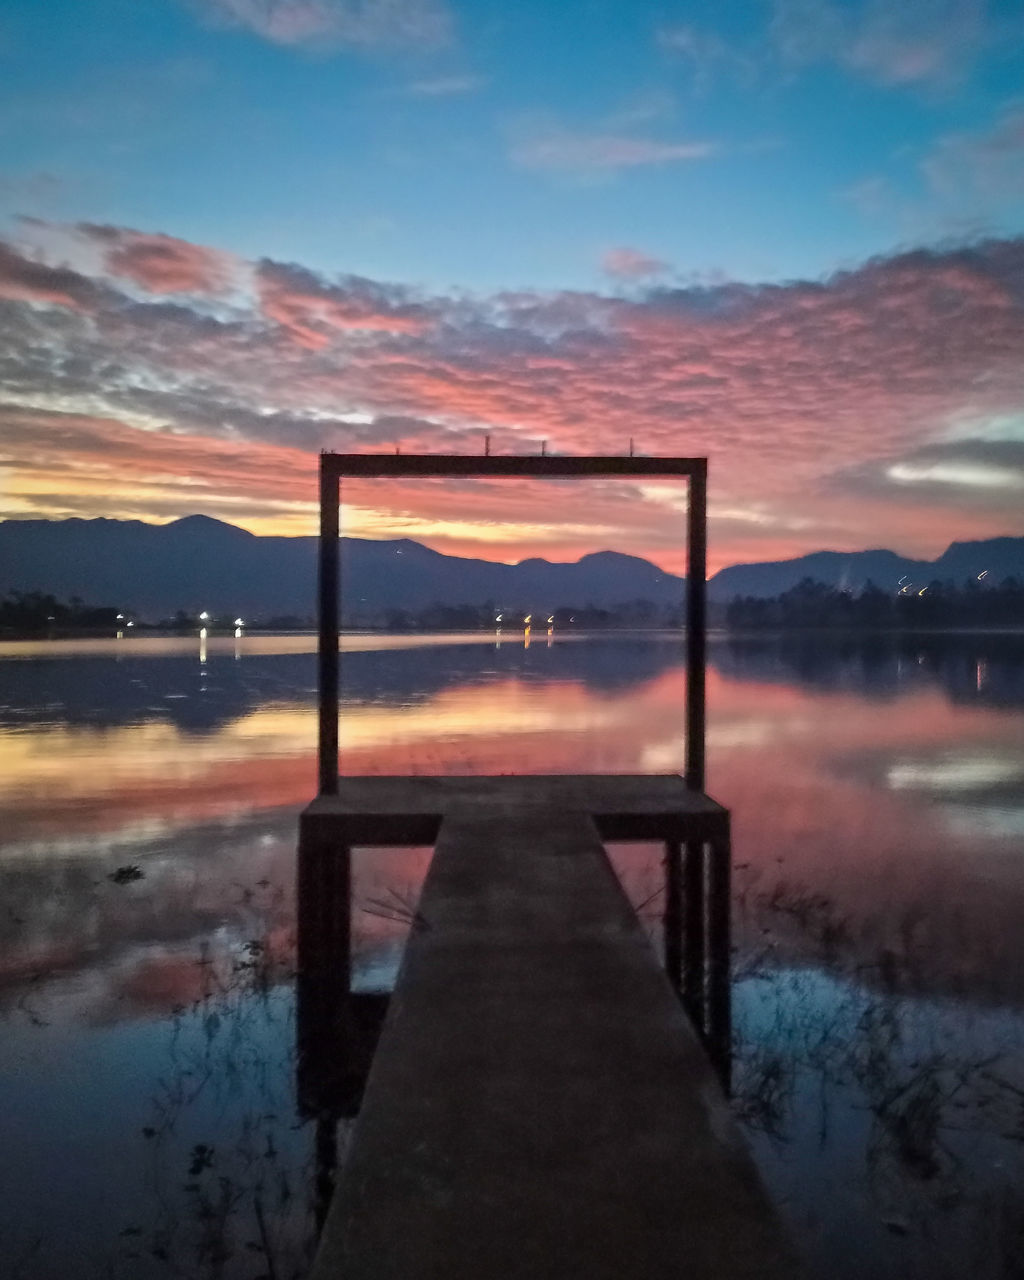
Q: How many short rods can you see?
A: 4